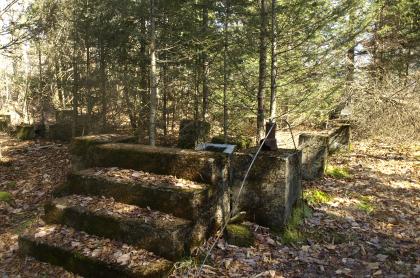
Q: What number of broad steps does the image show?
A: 4